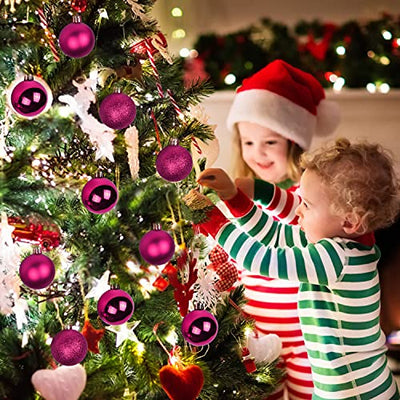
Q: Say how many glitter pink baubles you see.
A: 3